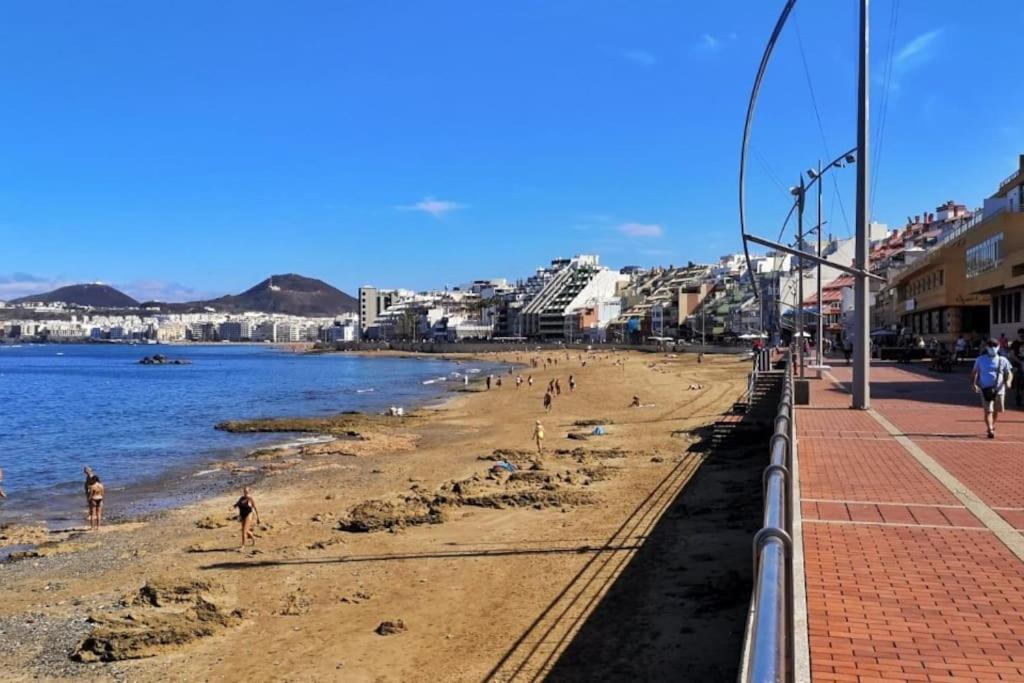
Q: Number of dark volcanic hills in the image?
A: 2